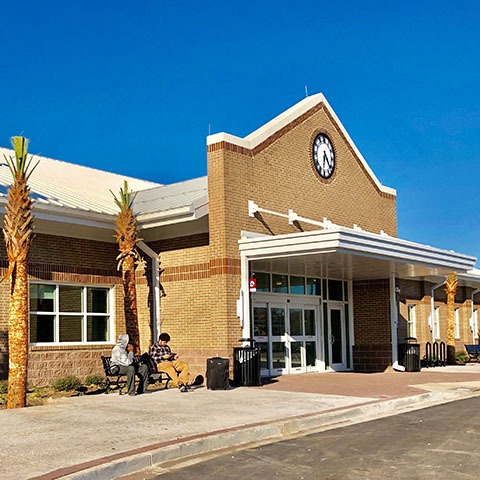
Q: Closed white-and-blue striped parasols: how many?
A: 0